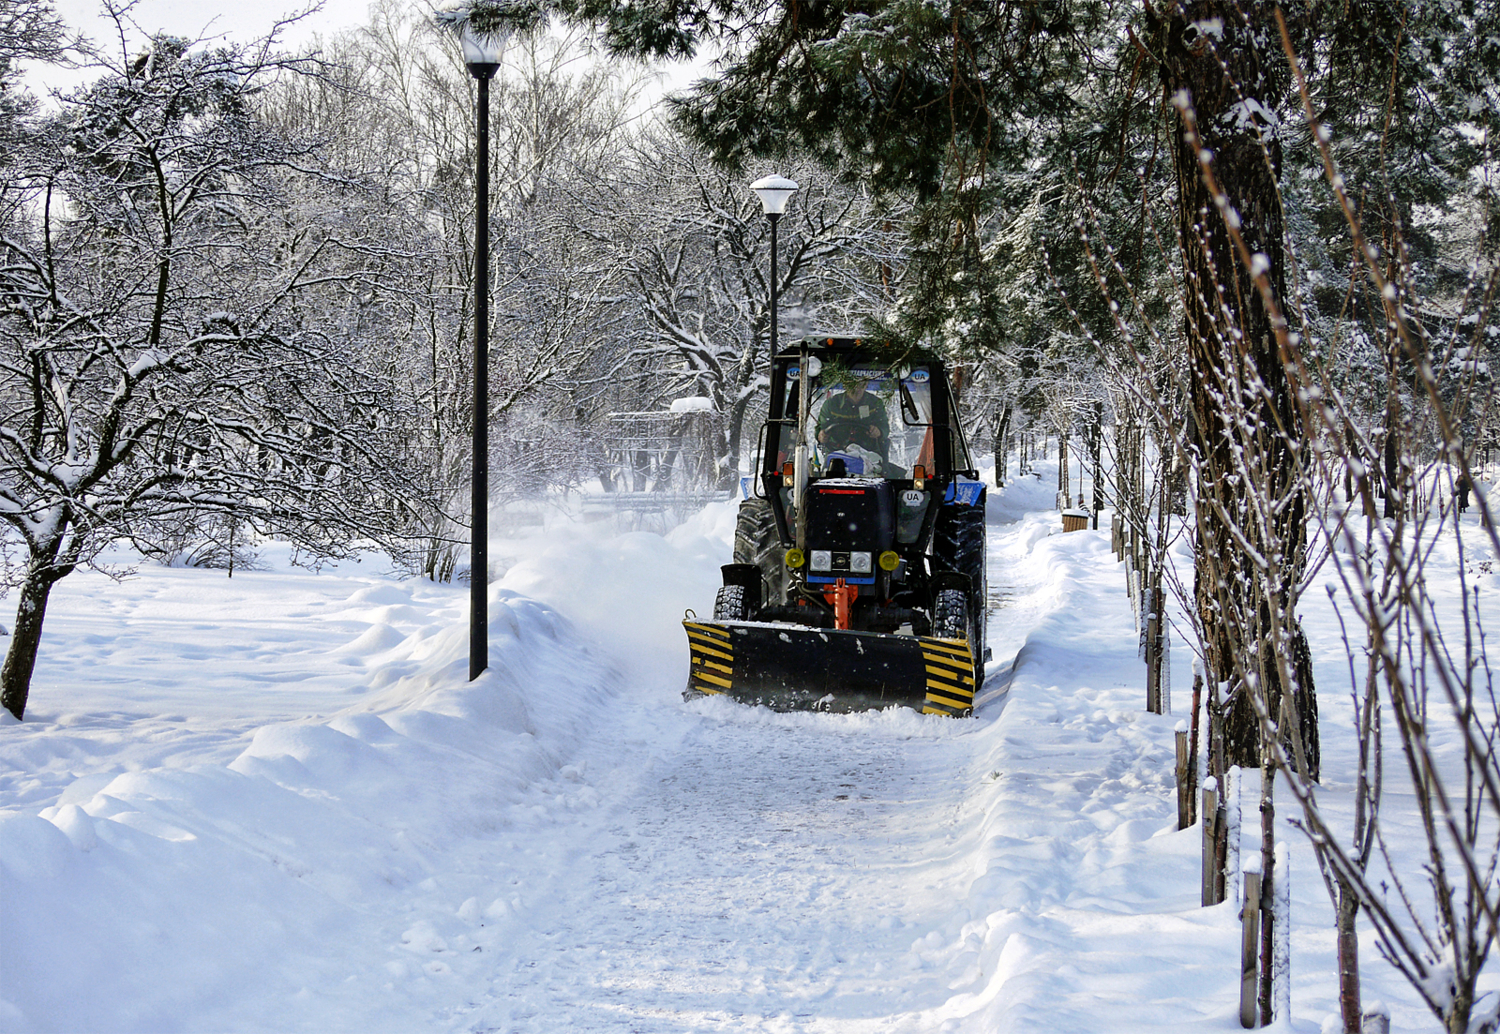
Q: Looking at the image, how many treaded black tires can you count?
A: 4